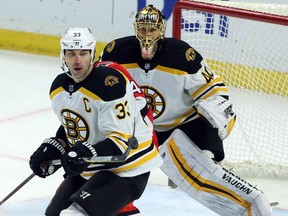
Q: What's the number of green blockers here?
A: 0